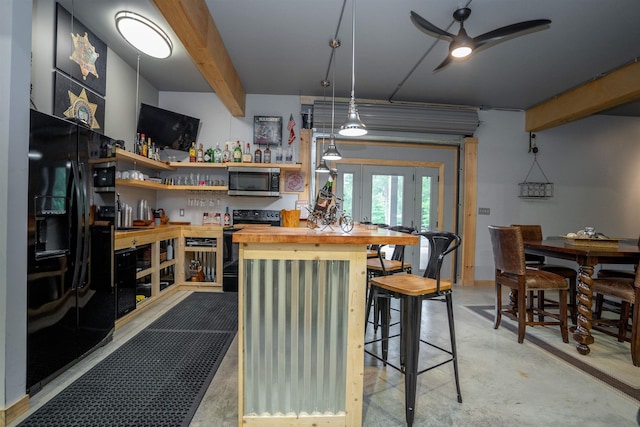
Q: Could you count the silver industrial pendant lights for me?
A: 3